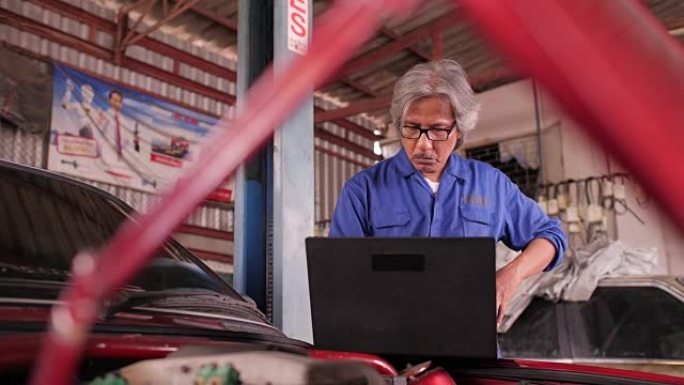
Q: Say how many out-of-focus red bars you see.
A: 2